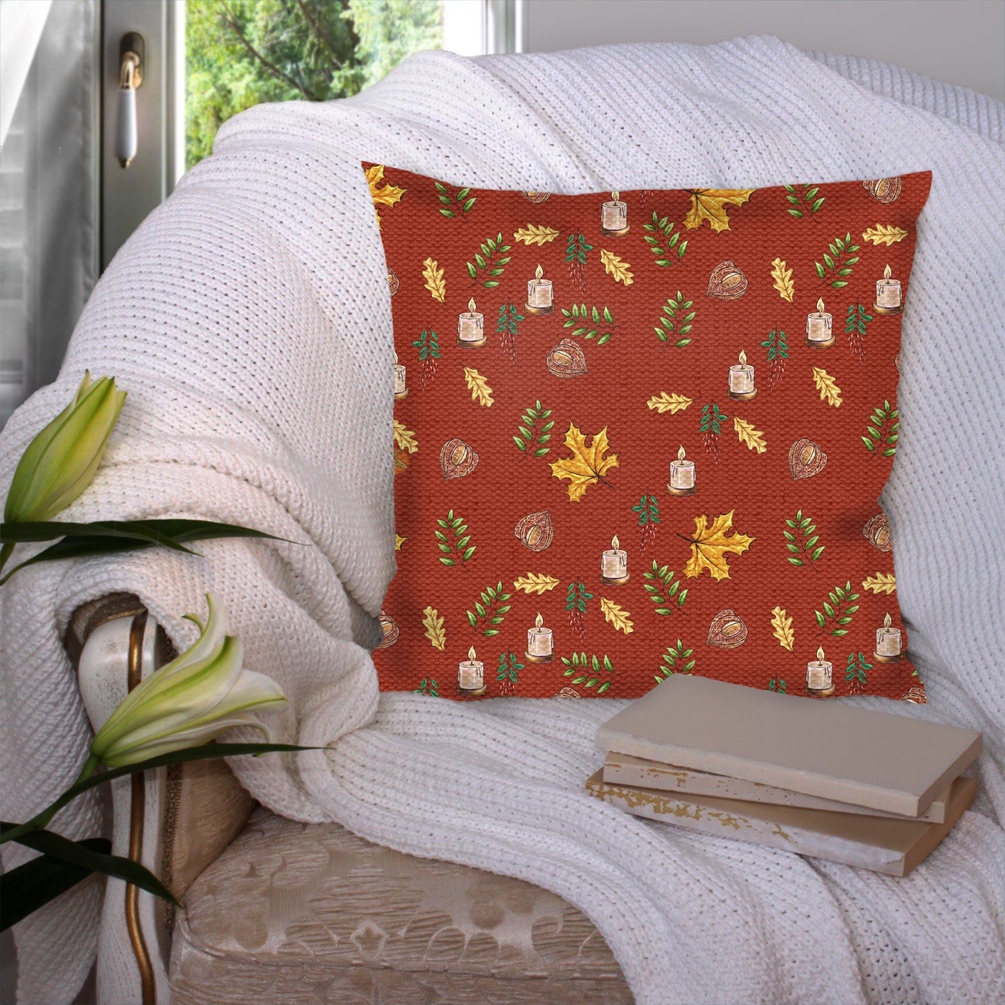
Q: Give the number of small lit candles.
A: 13